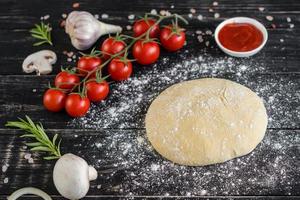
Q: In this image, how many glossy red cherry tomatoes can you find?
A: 10